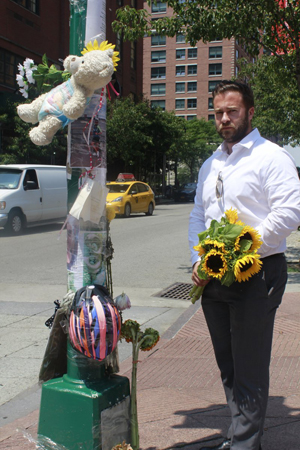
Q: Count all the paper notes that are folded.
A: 1